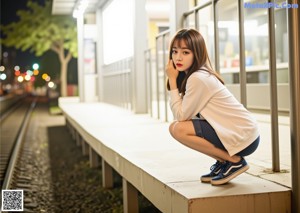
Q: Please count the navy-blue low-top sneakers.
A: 2